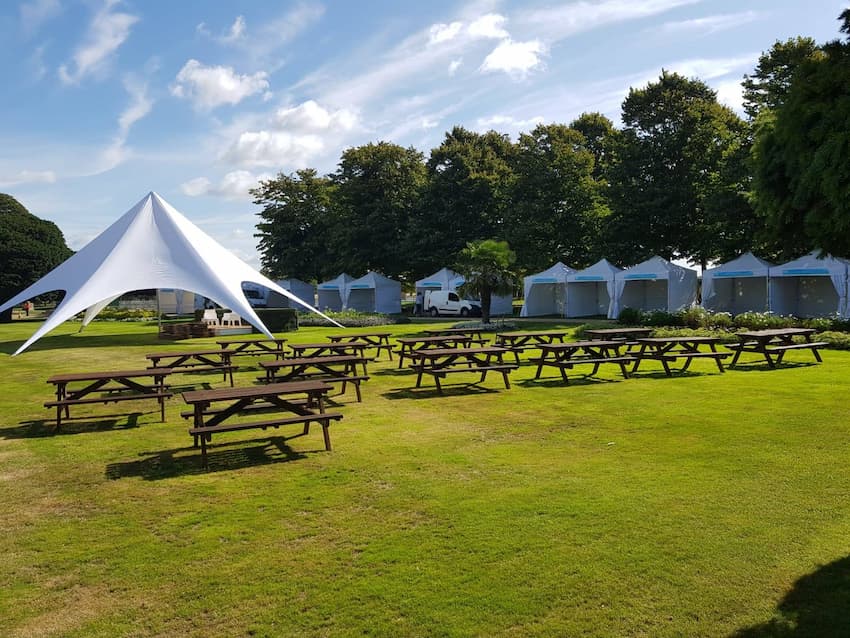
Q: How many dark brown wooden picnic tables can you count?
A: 15